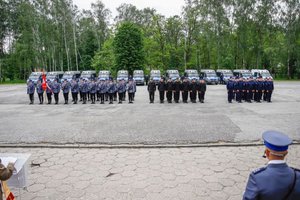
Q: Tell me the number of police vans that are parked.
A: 14